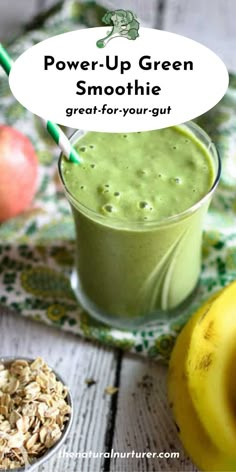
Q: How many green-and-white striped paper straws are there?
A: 1